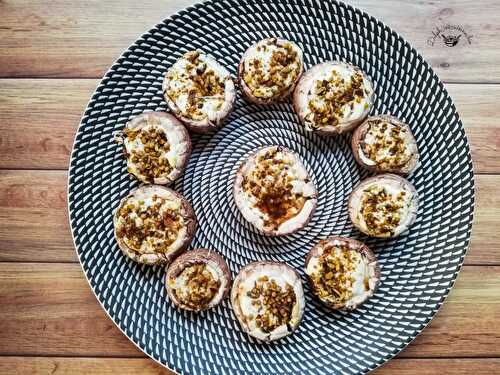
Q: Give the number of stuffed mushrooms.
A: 11